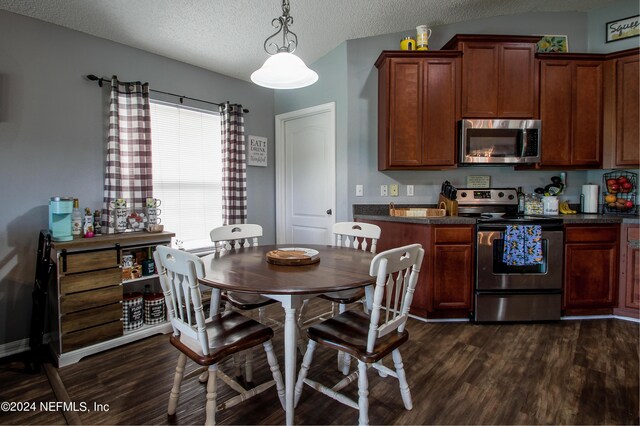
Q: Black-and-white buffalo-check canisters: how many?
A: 2